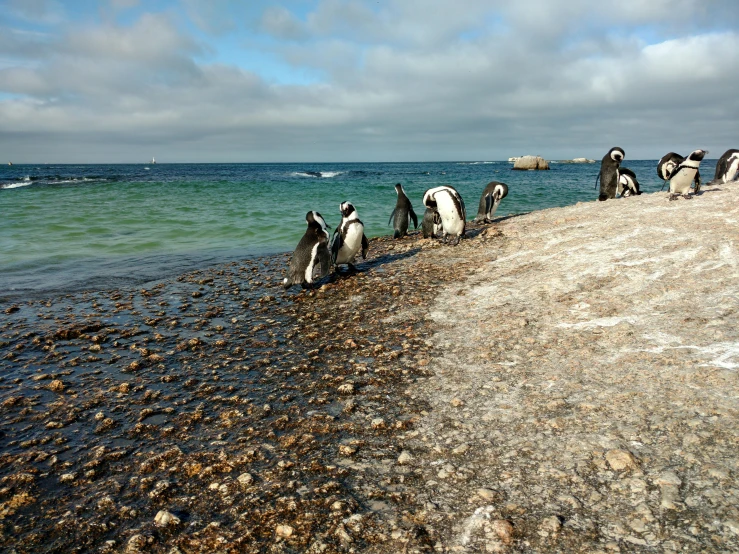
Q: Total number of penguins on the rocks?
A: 11